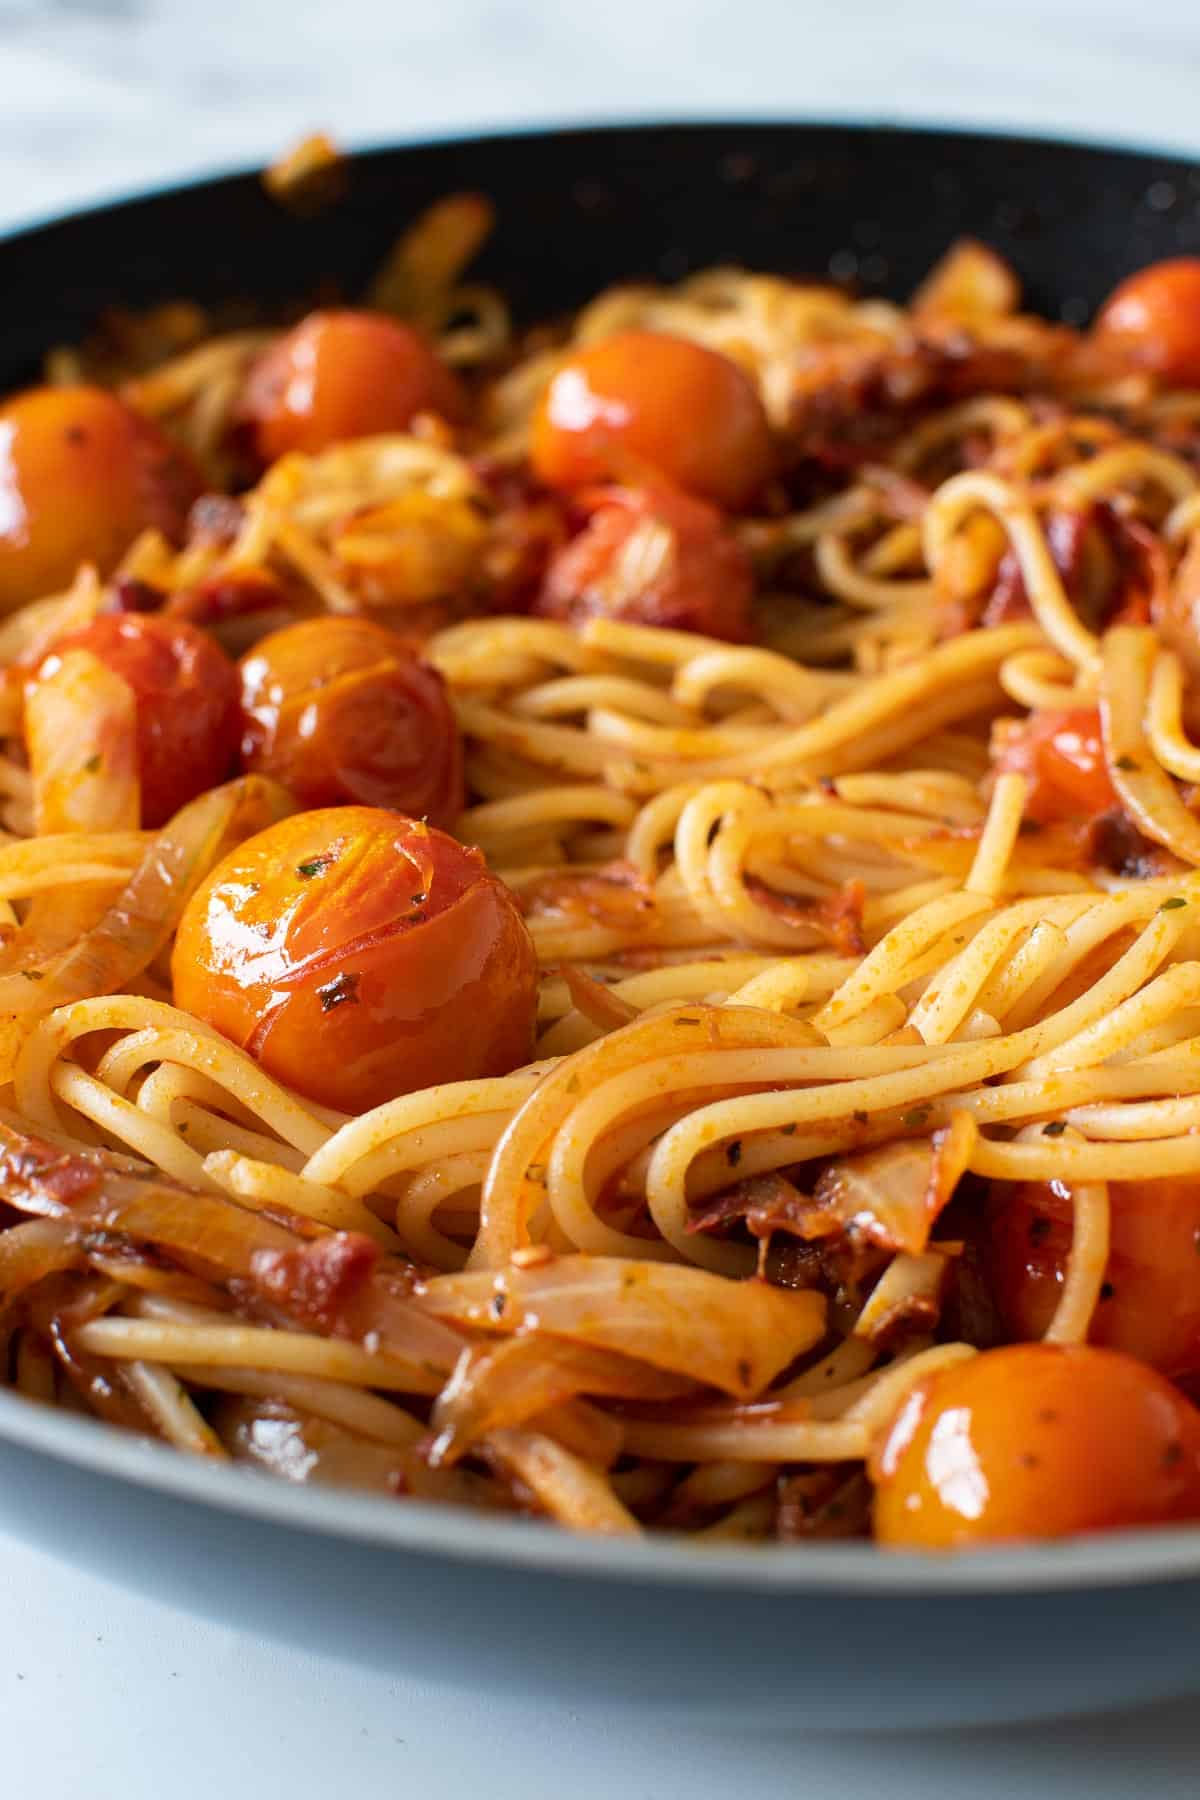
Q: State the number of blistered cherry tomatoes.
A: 11